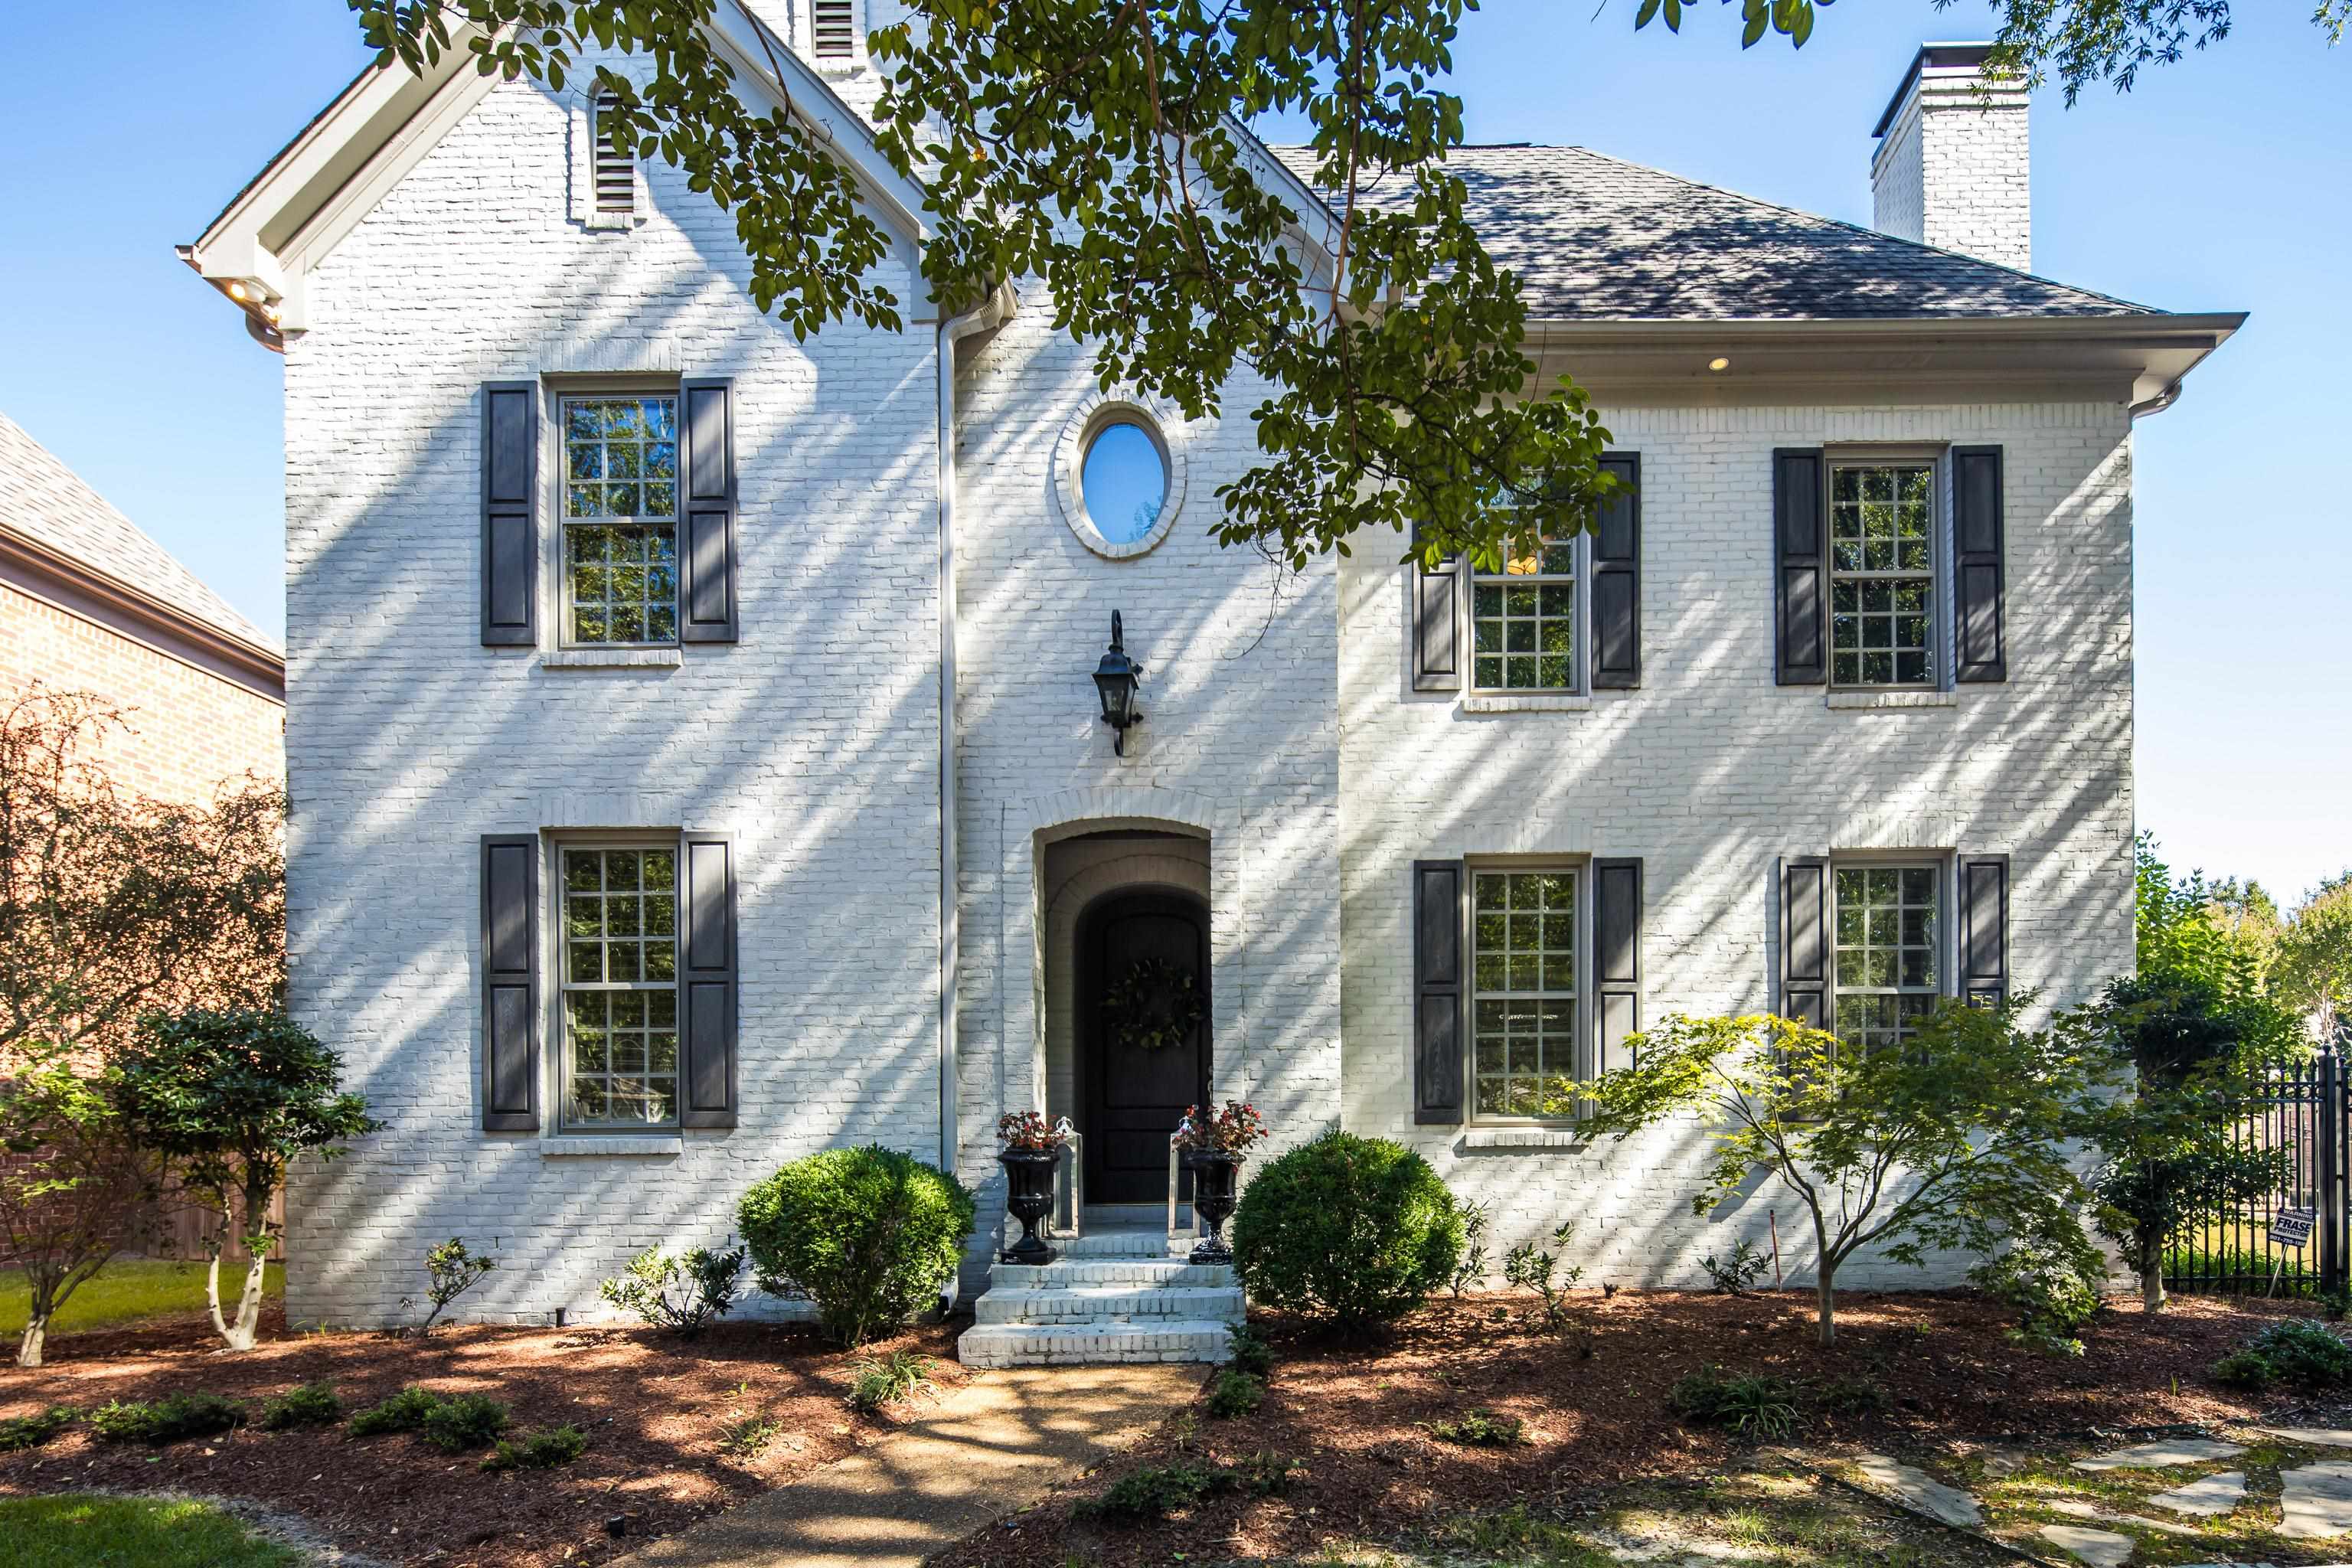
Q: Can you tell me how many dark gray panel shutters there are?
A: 12